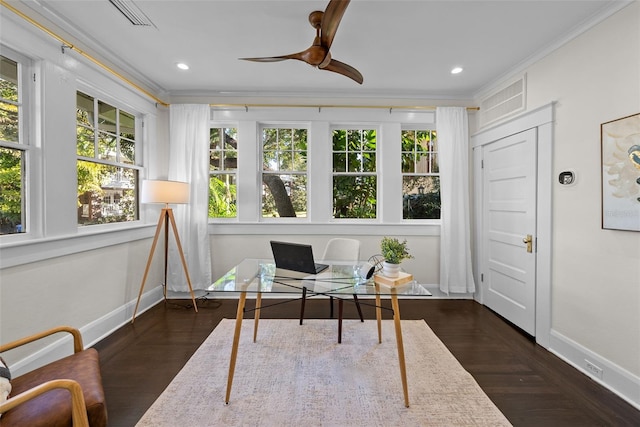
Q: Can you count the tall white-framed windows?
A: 6